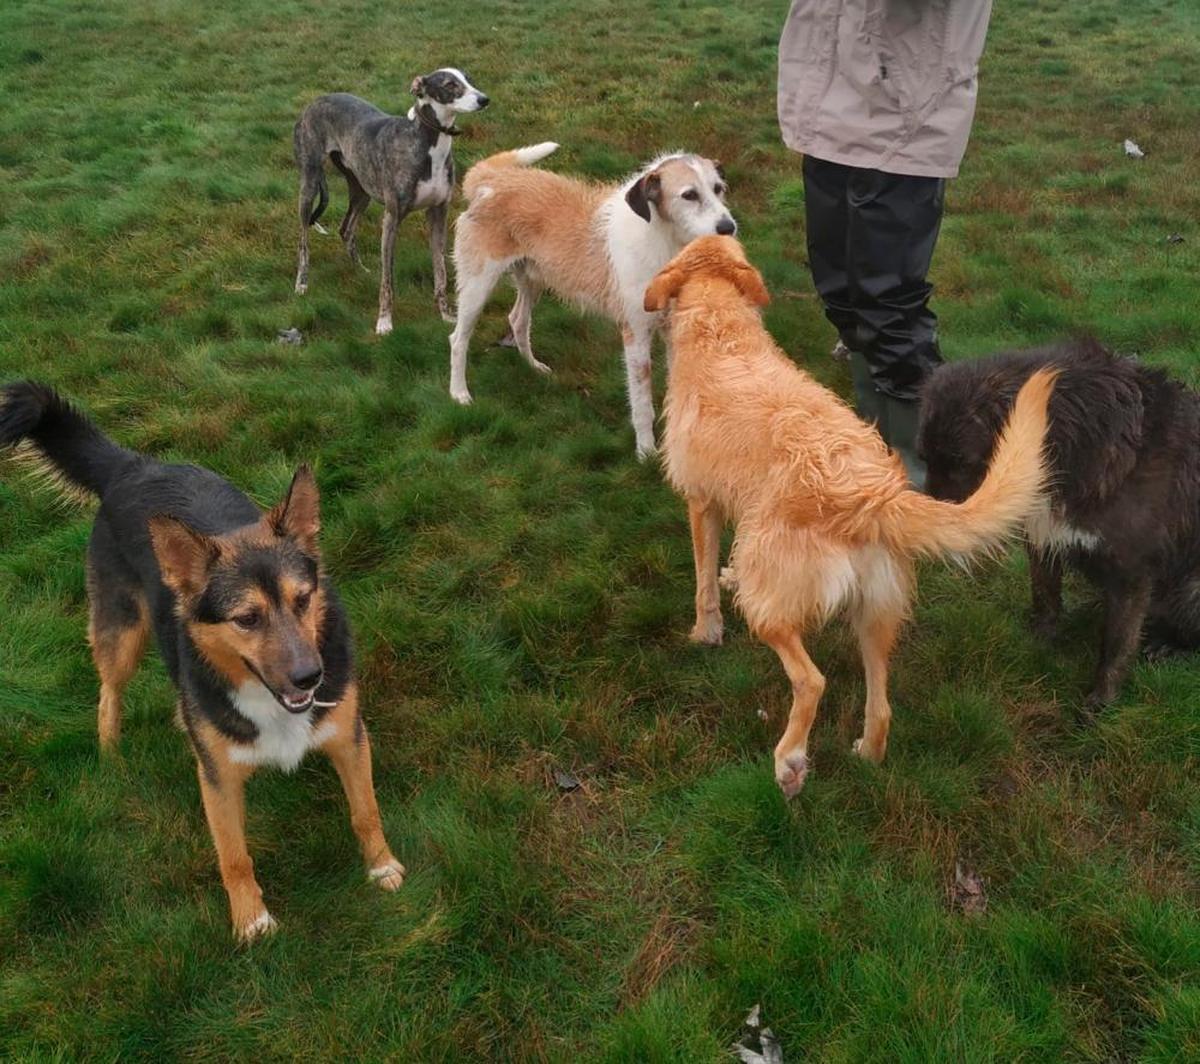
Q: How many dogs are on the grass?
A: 5